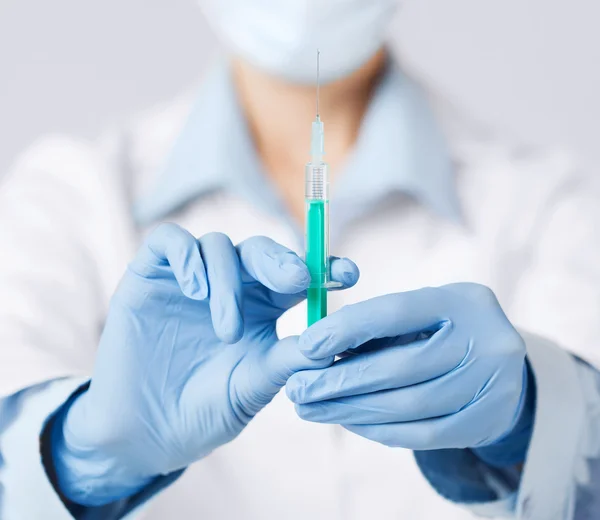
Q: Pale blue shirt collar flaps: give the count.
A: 2